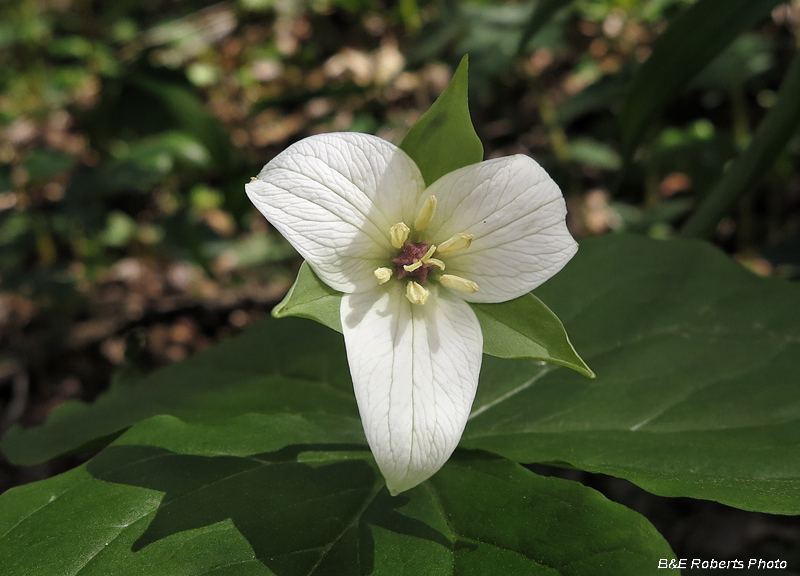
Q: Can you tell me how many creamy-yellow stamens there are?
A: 6